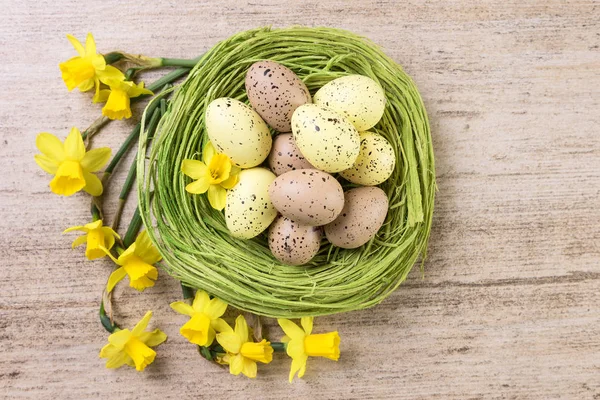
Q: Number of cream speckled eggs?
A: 5